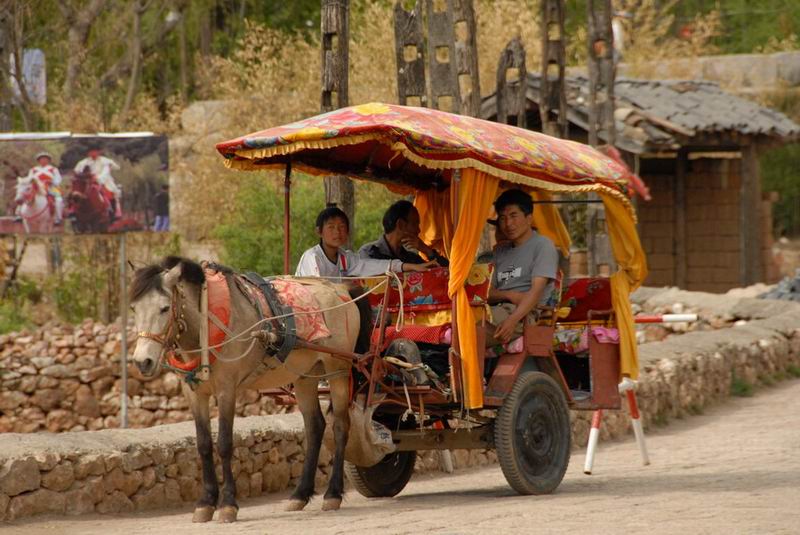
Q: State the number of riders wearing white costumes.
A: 2